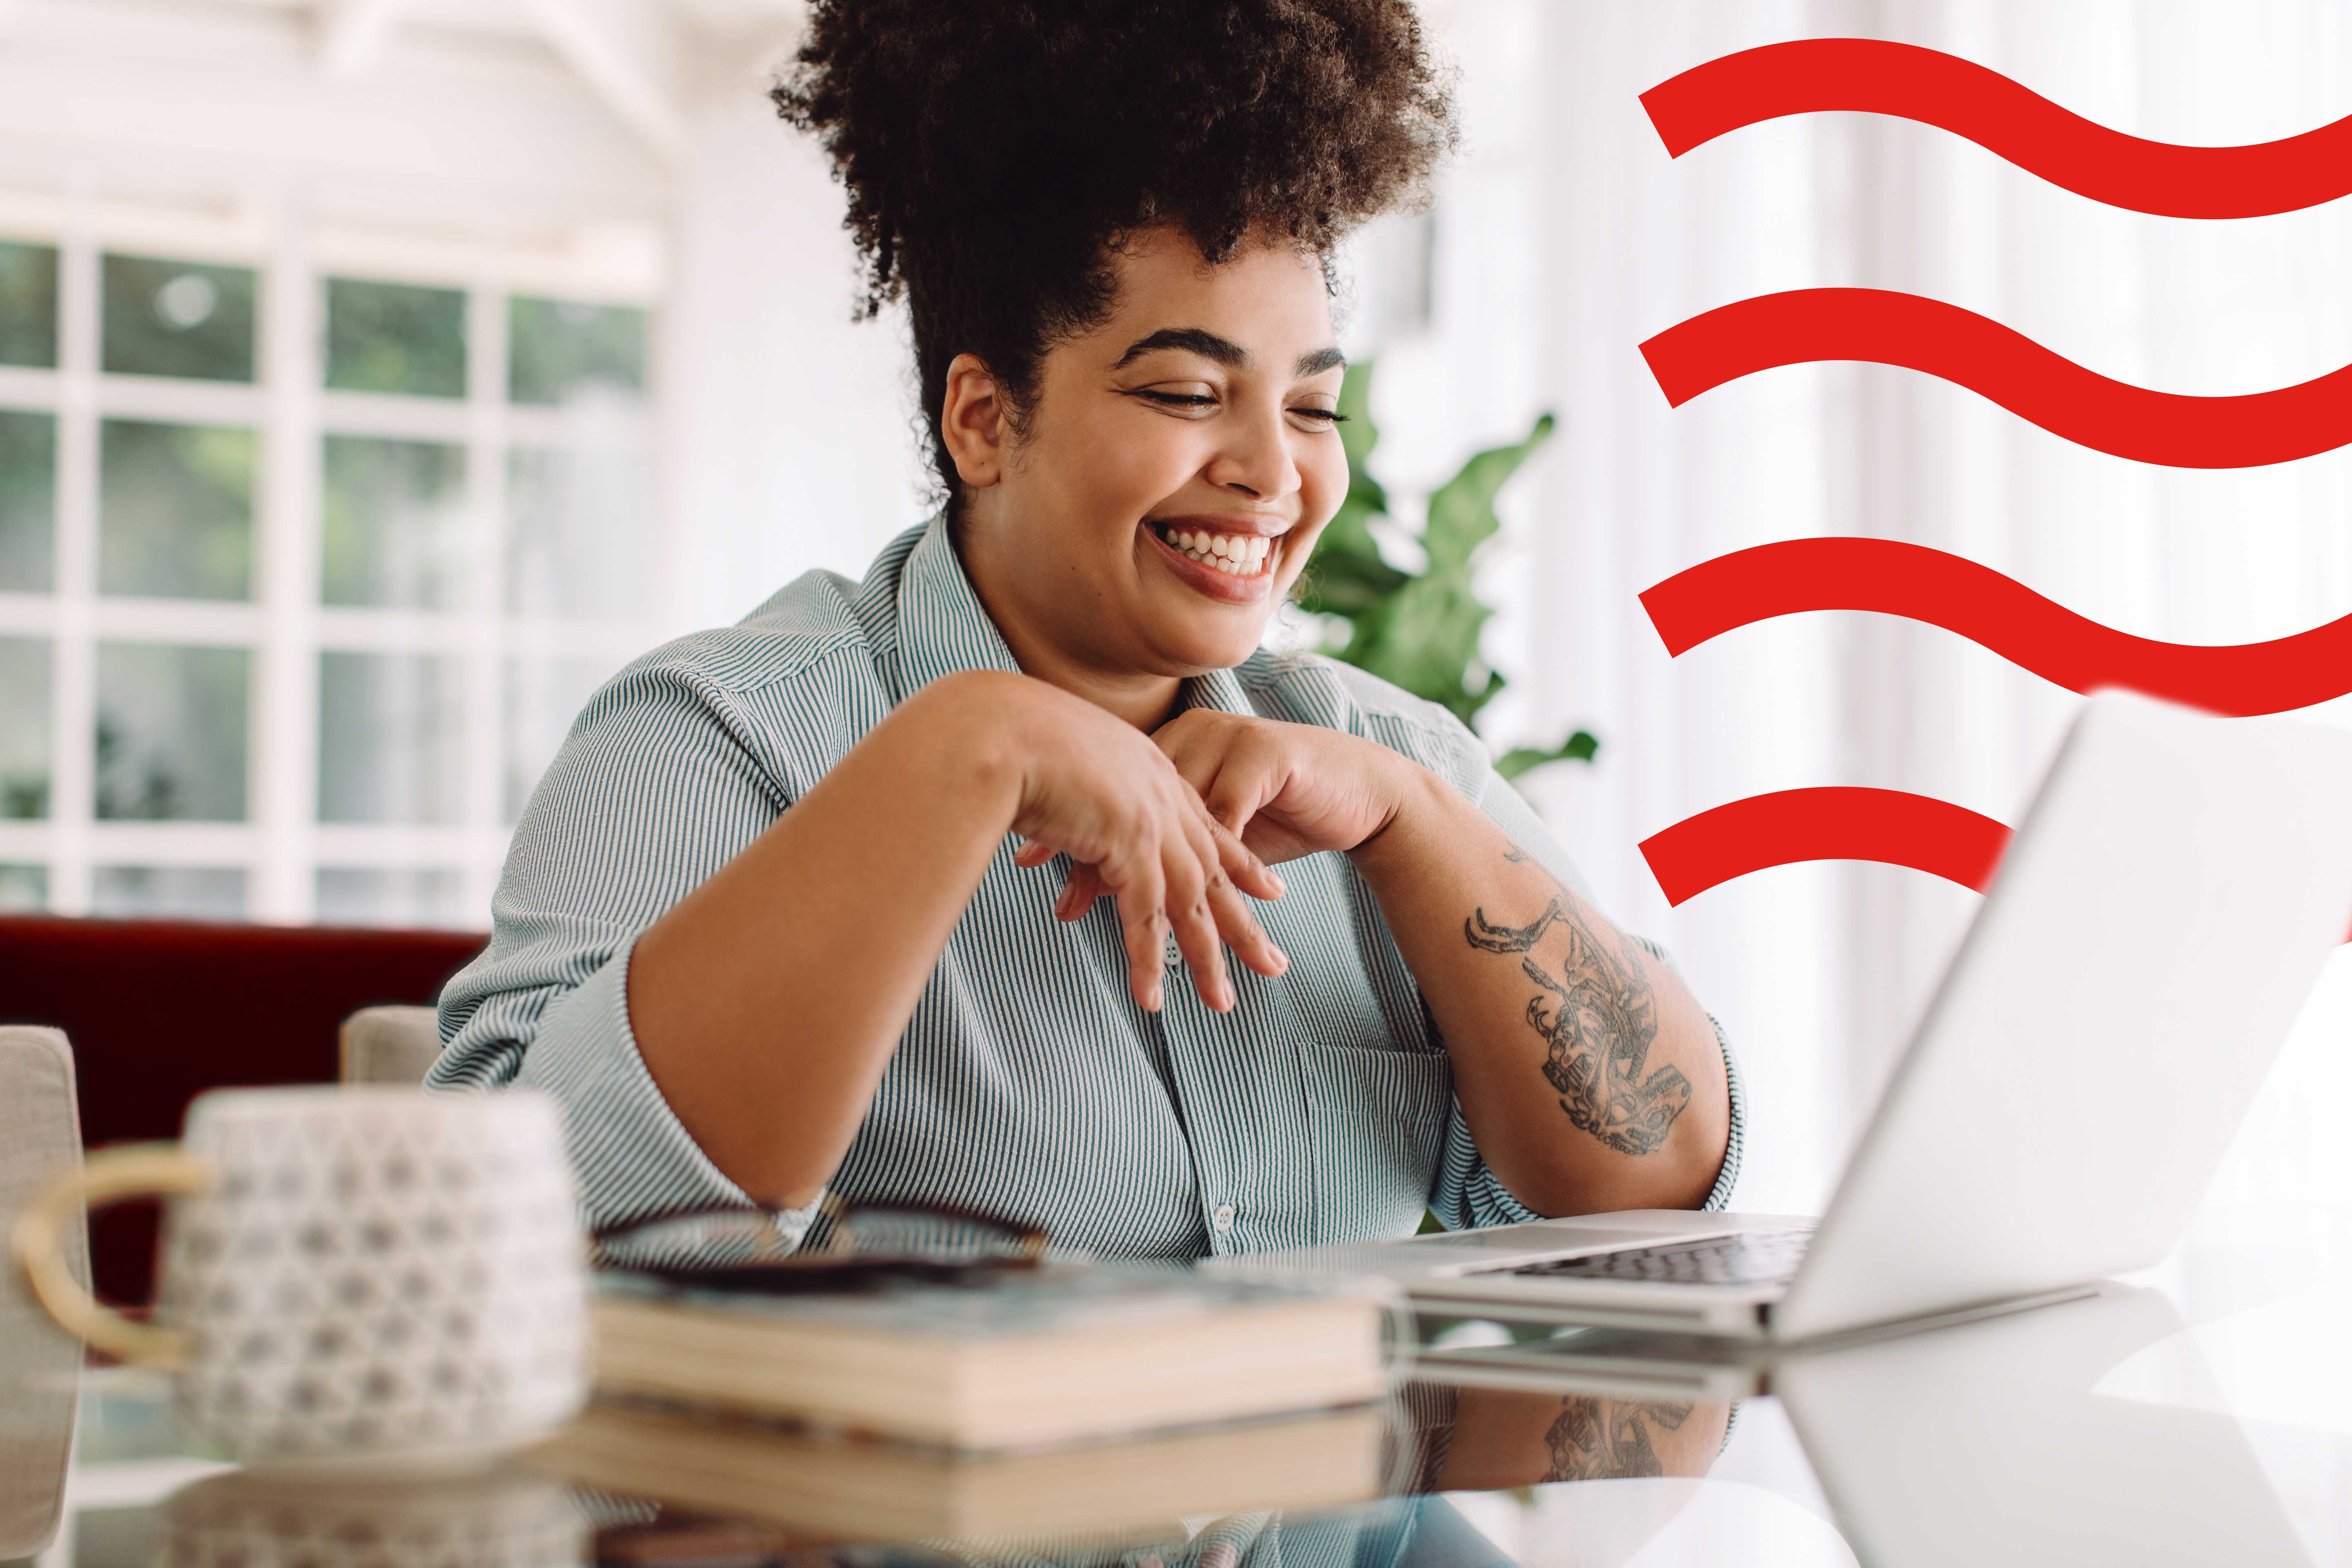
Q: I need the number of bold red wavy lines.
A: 4